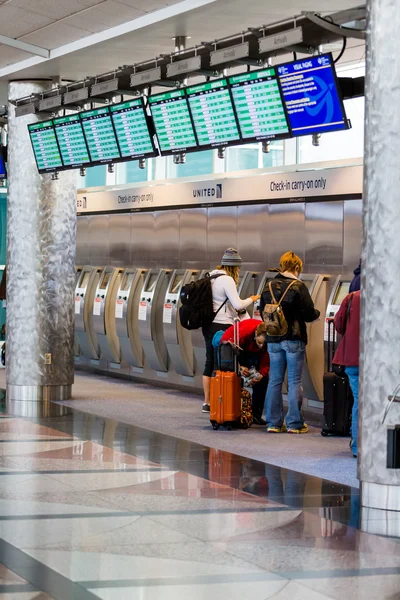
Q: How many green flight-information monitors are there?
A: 7